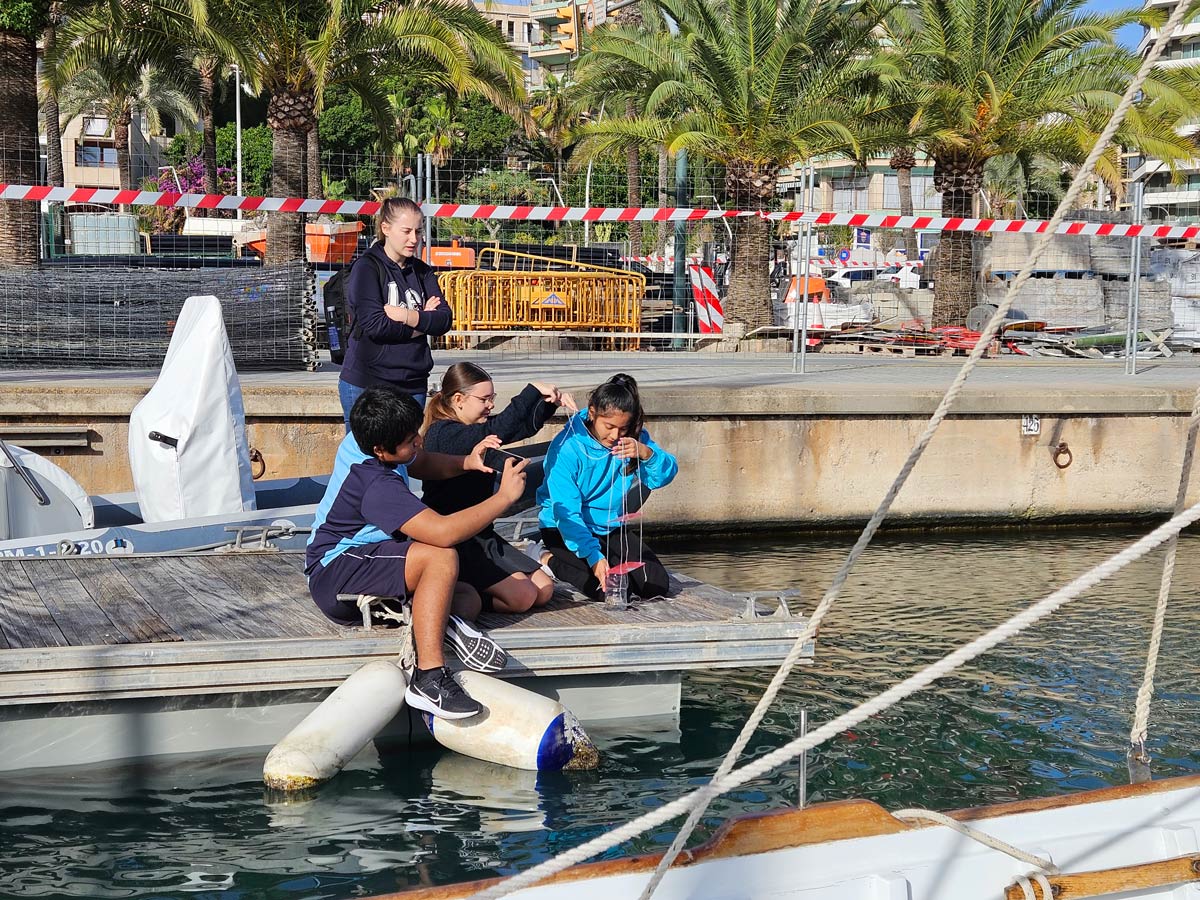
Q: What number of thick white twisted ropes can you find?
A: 3